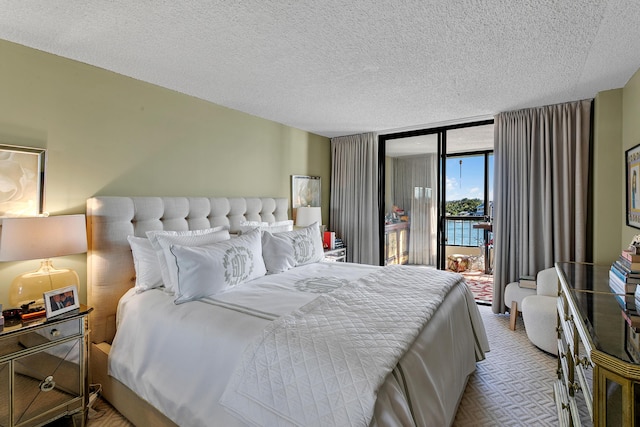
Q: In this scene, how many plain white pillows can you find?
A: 3